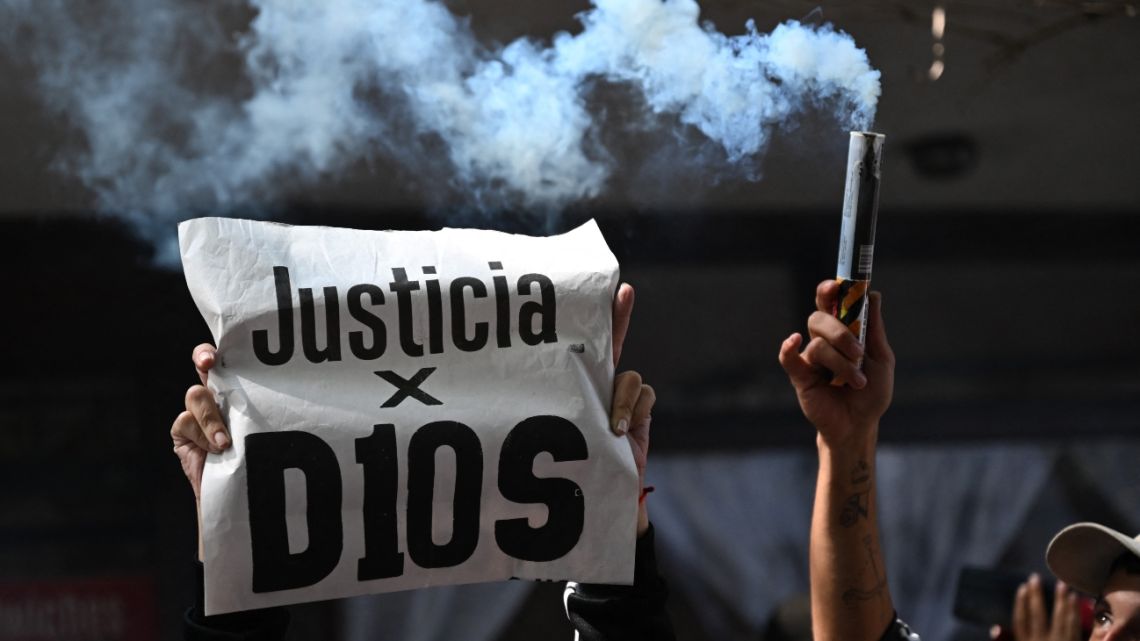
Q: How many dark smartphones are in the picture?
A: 1